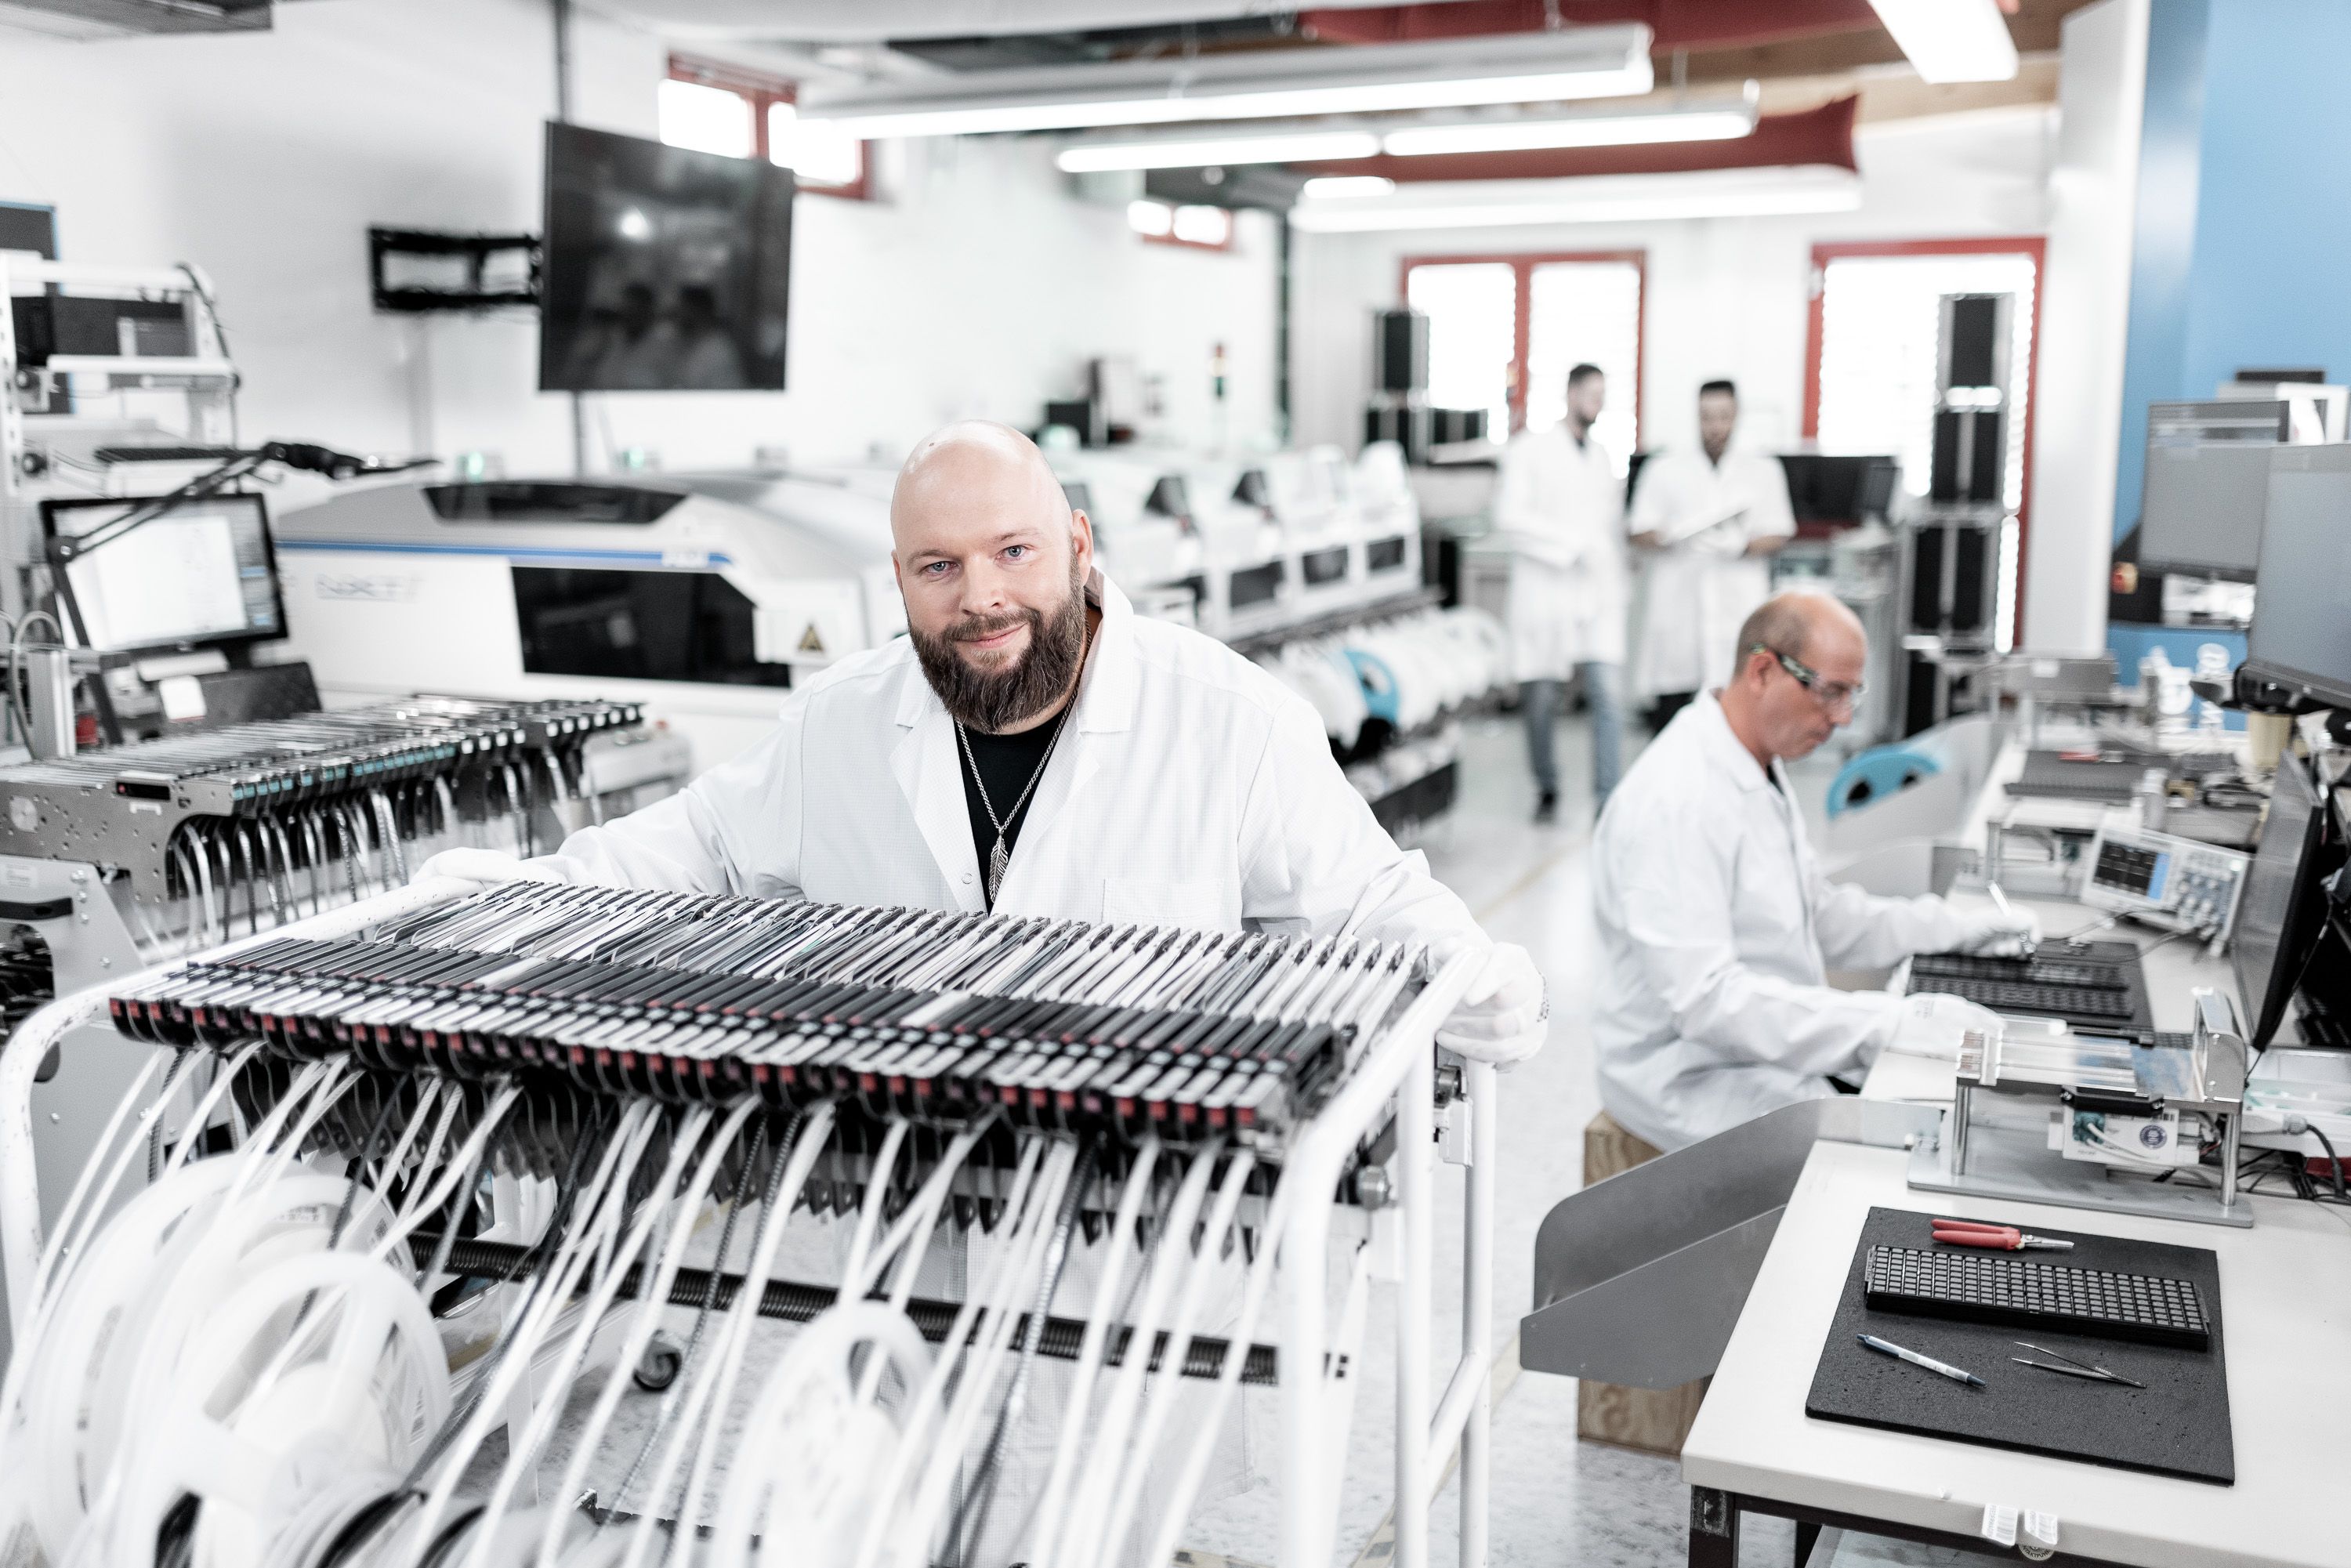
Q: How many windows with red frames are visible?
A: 4